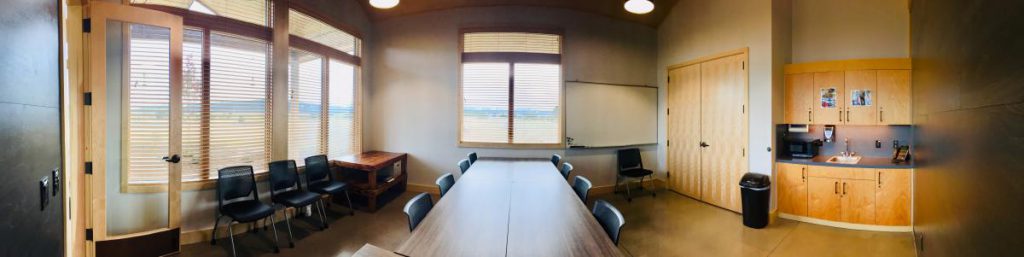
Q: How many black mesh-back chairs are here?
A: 12